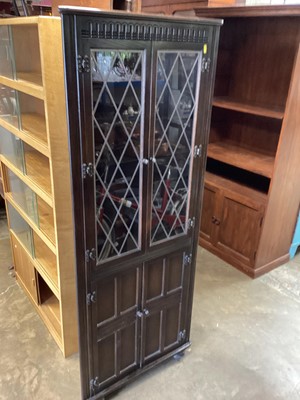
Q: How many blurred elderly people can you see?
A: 0